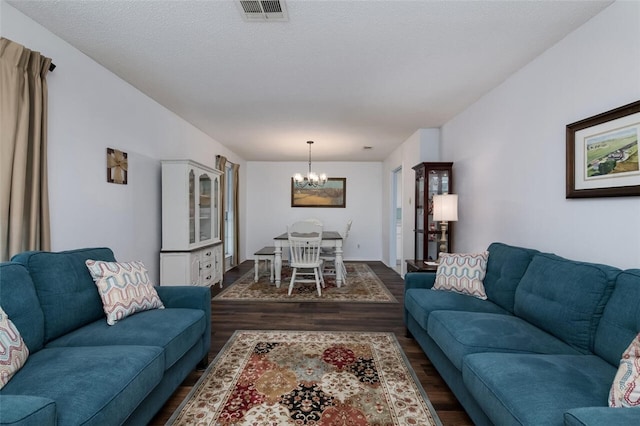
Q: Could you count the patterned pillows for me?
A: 4